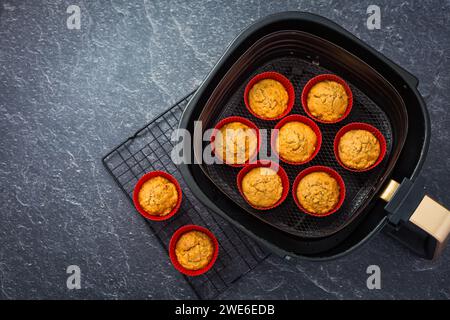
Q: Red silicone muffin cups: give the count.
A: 9